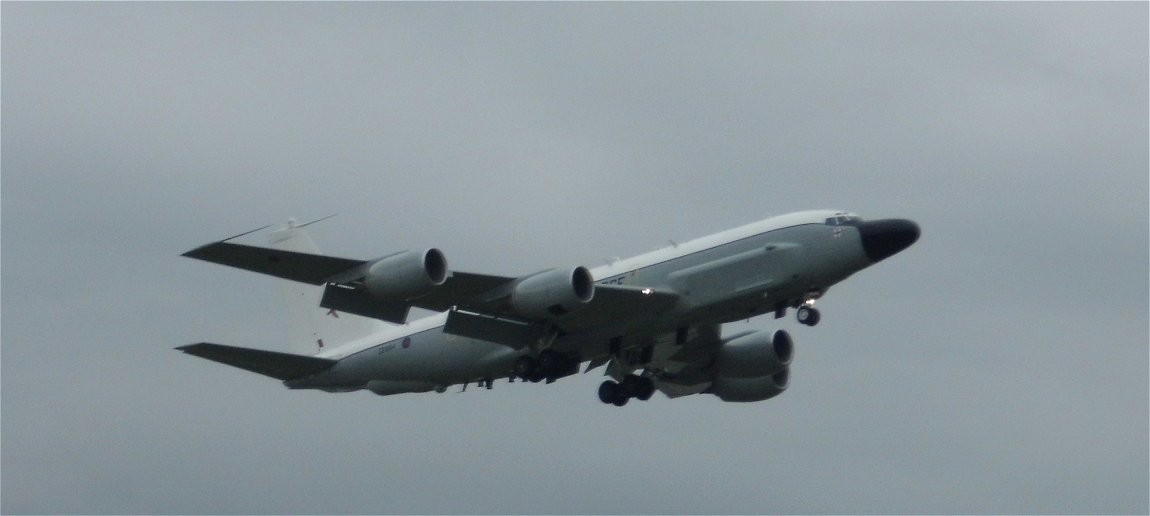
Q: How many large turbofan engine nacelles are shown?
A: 4